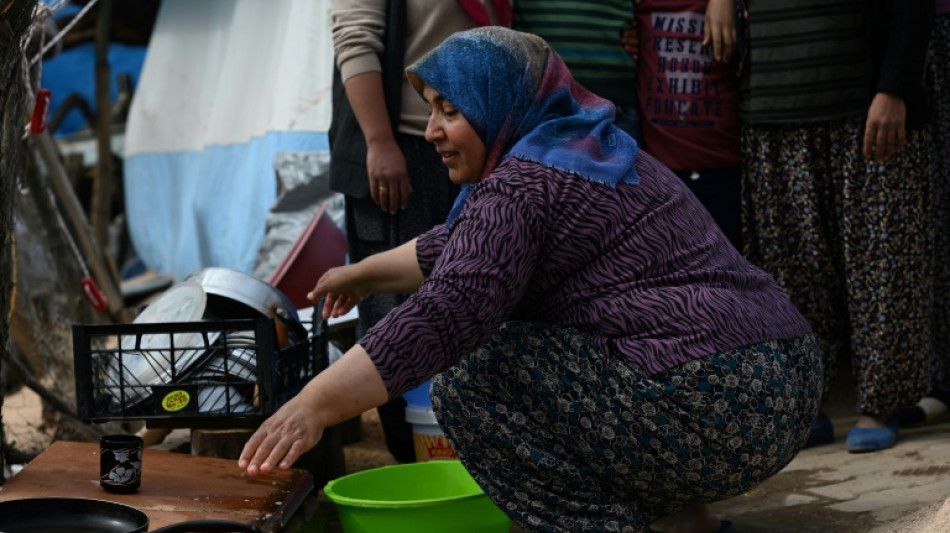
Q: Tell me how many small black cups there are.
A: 1